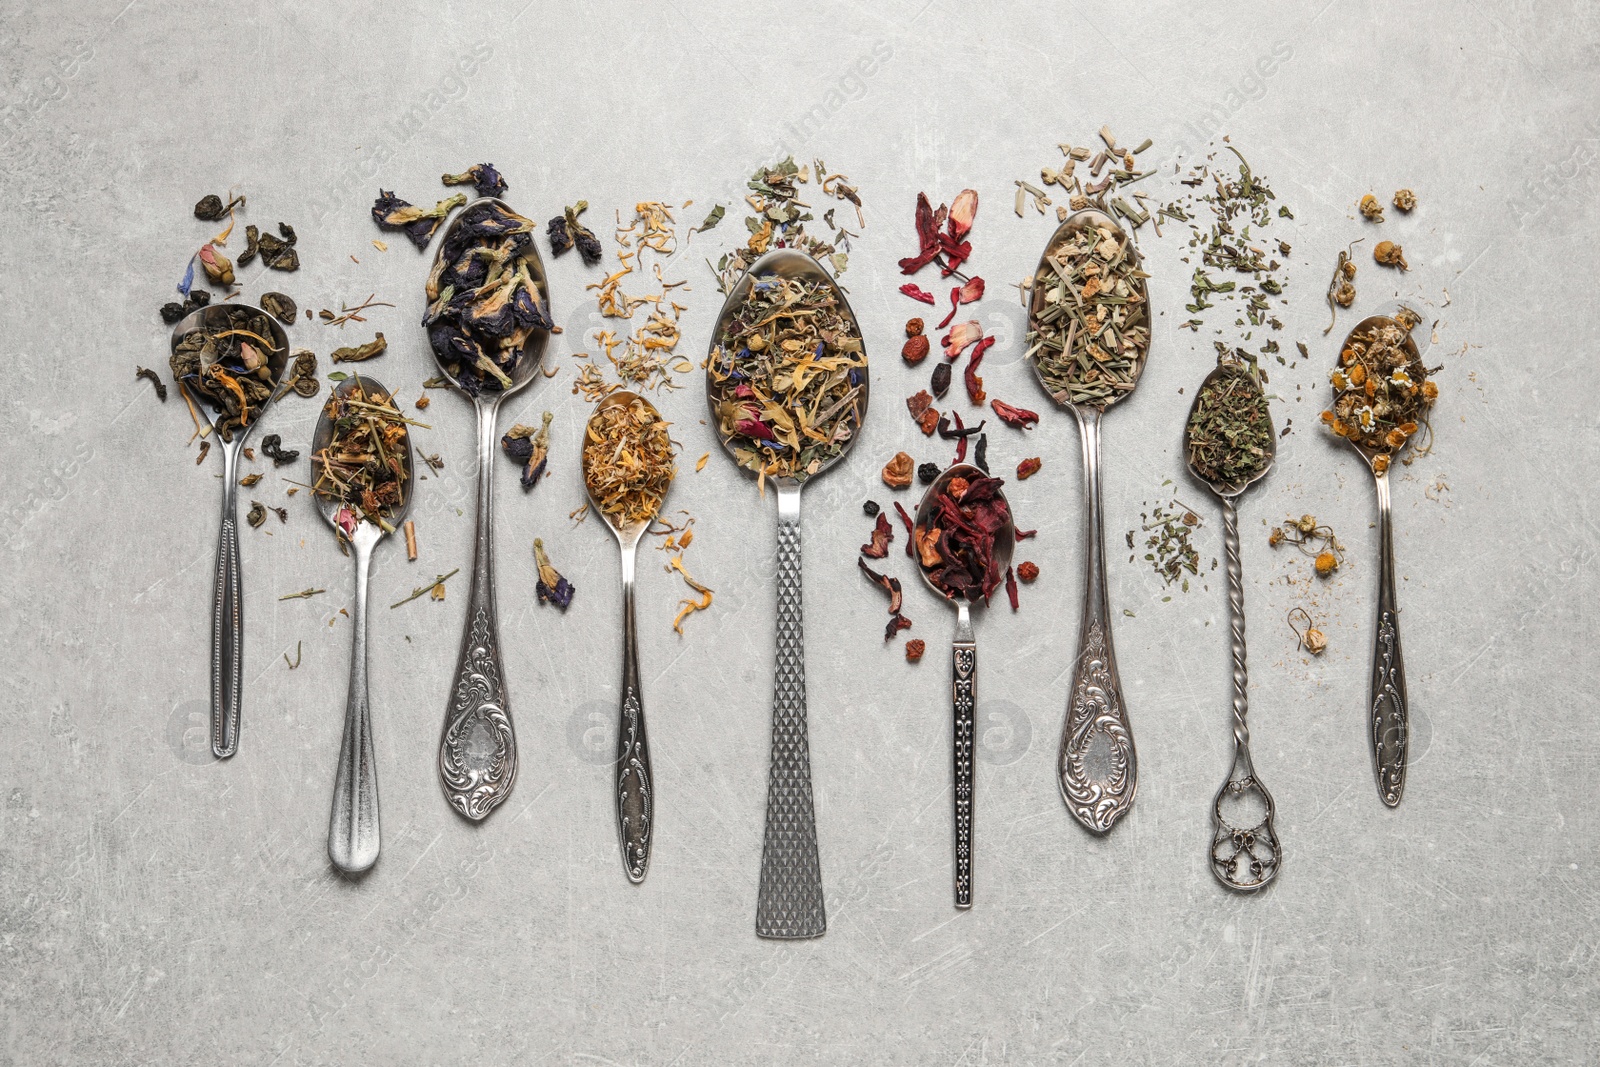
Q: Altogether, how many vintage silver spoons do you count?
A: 9